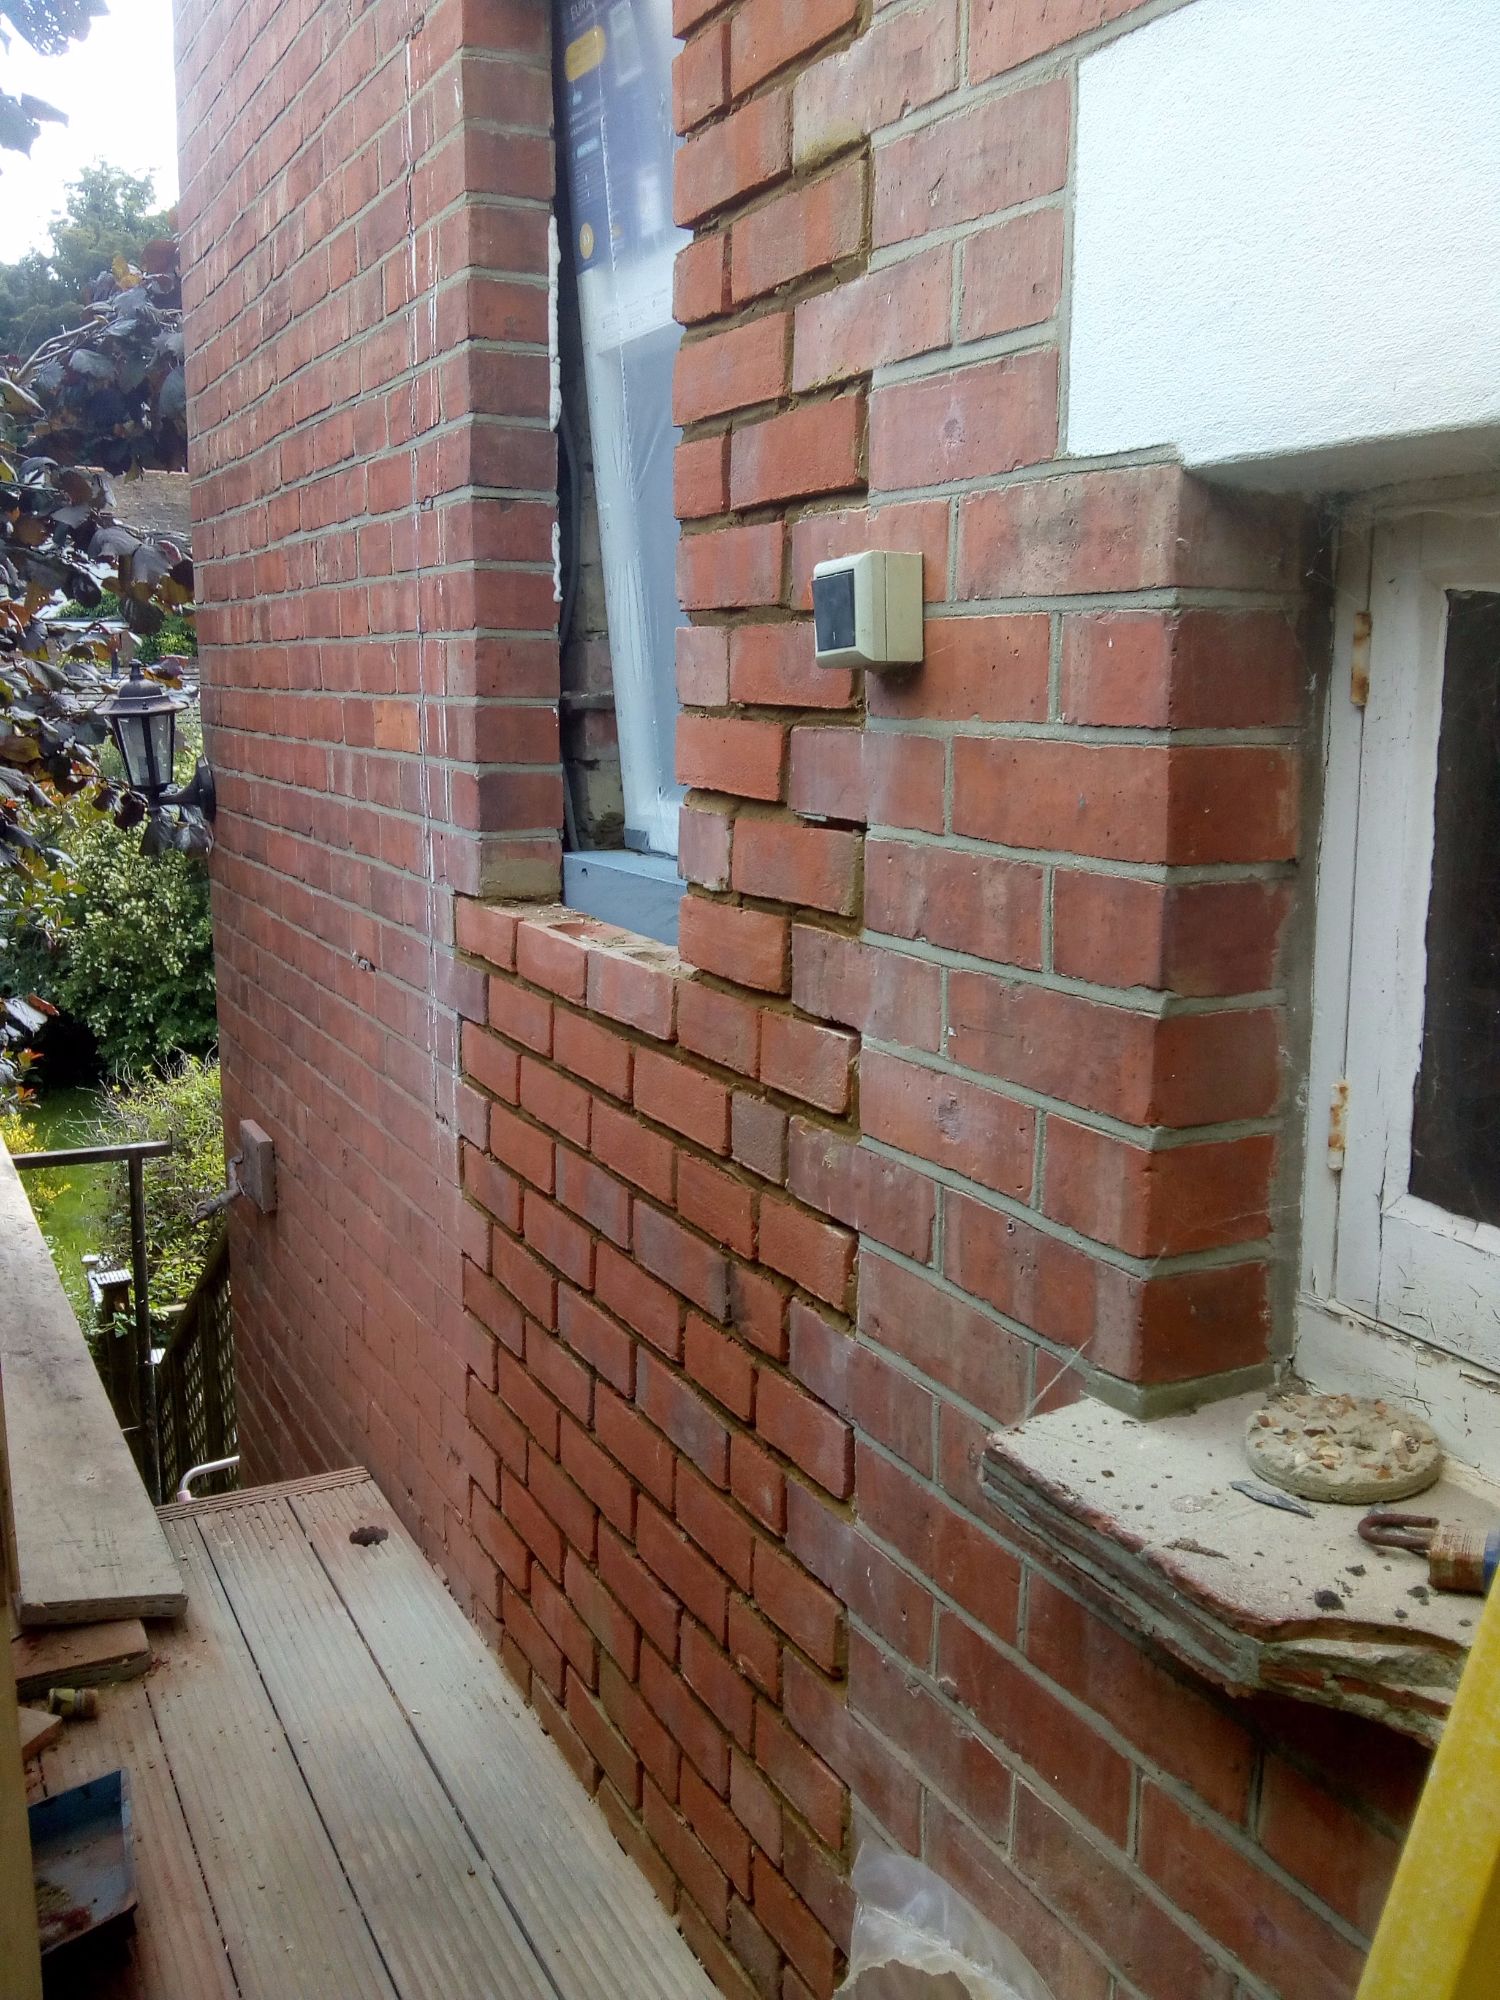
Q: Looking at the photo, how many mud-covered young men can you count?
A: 0